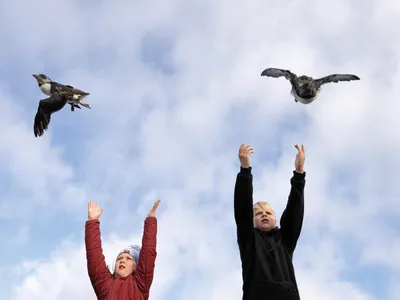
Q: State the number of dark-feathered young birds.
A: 2